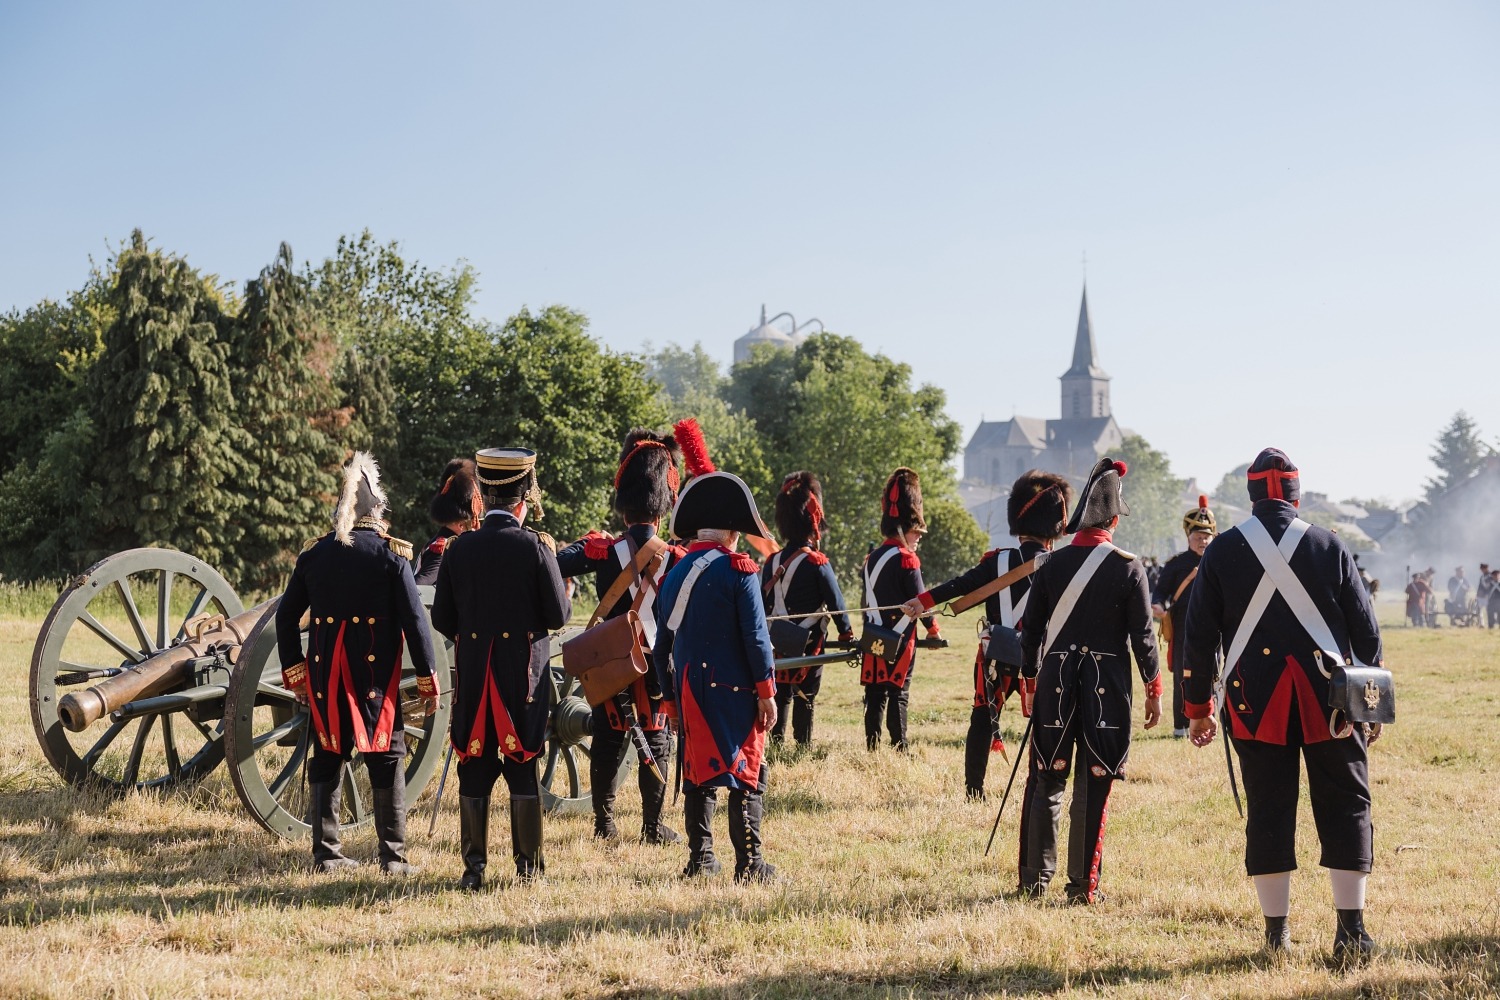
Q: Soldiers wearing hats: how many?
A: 11